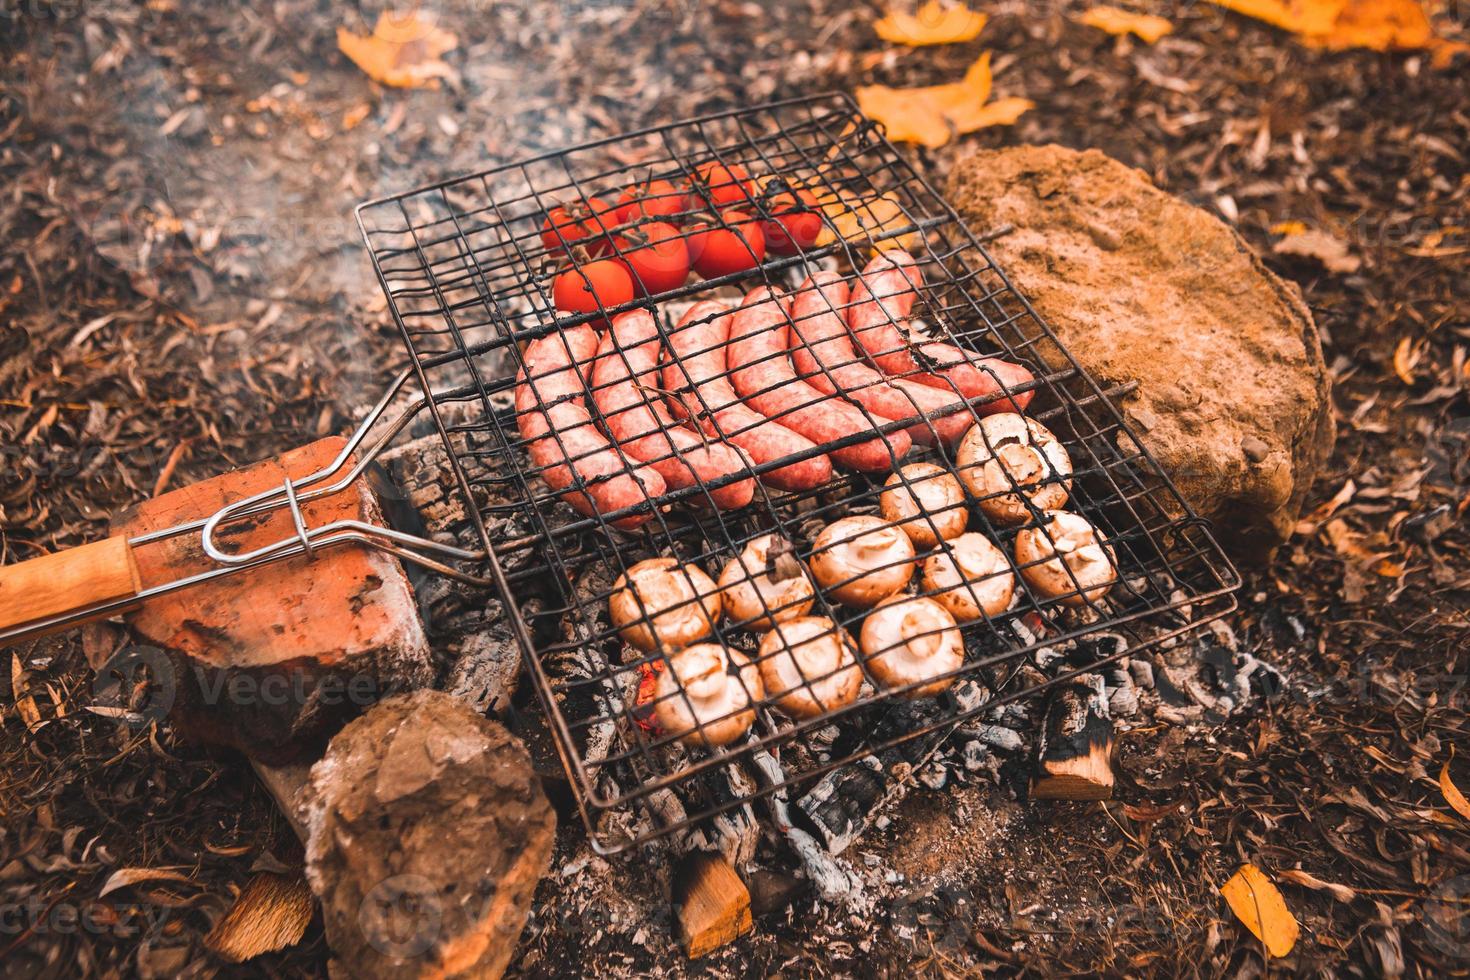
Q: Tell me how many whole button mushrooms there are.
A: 10